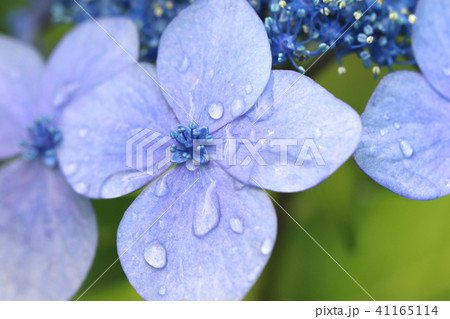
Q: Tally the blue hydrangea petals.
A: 9